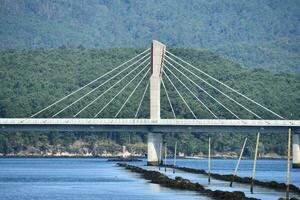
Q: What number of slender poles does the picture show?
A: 7